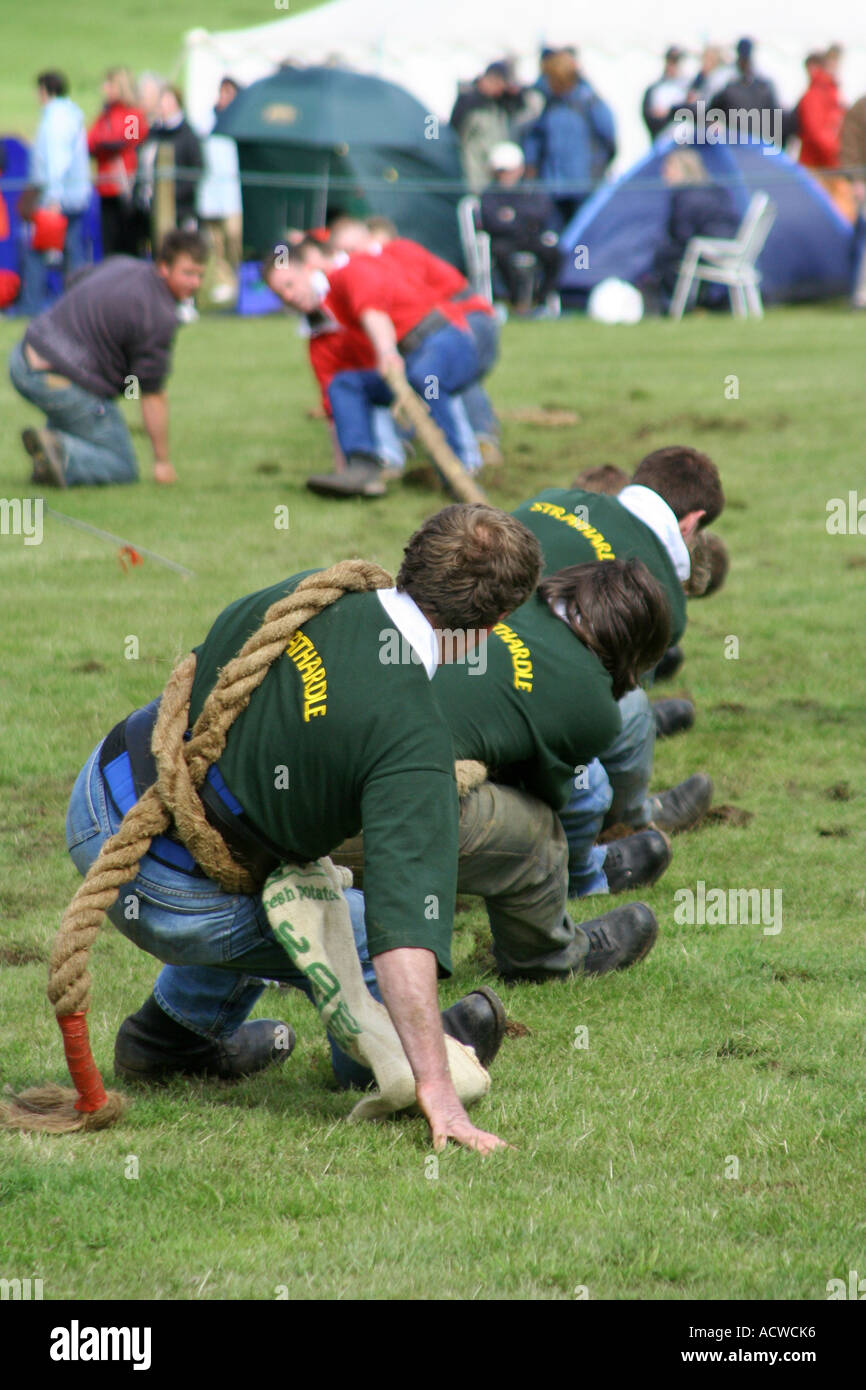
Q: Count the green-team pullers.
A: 5